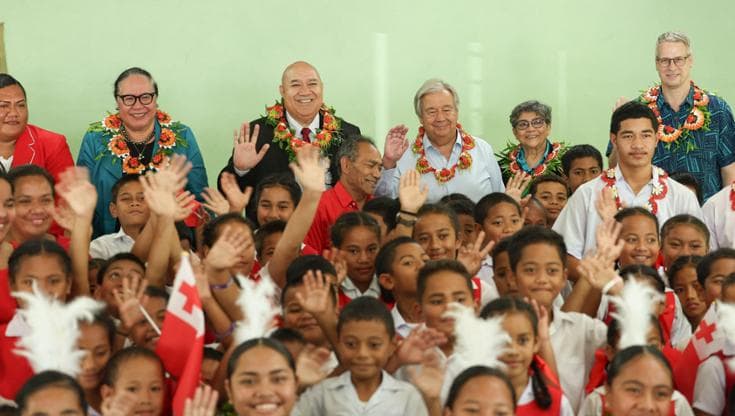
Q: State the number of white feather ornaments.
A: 4